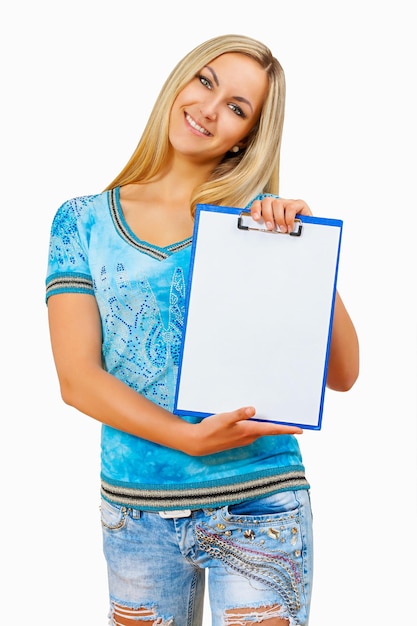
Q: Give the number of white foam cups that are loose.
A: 0